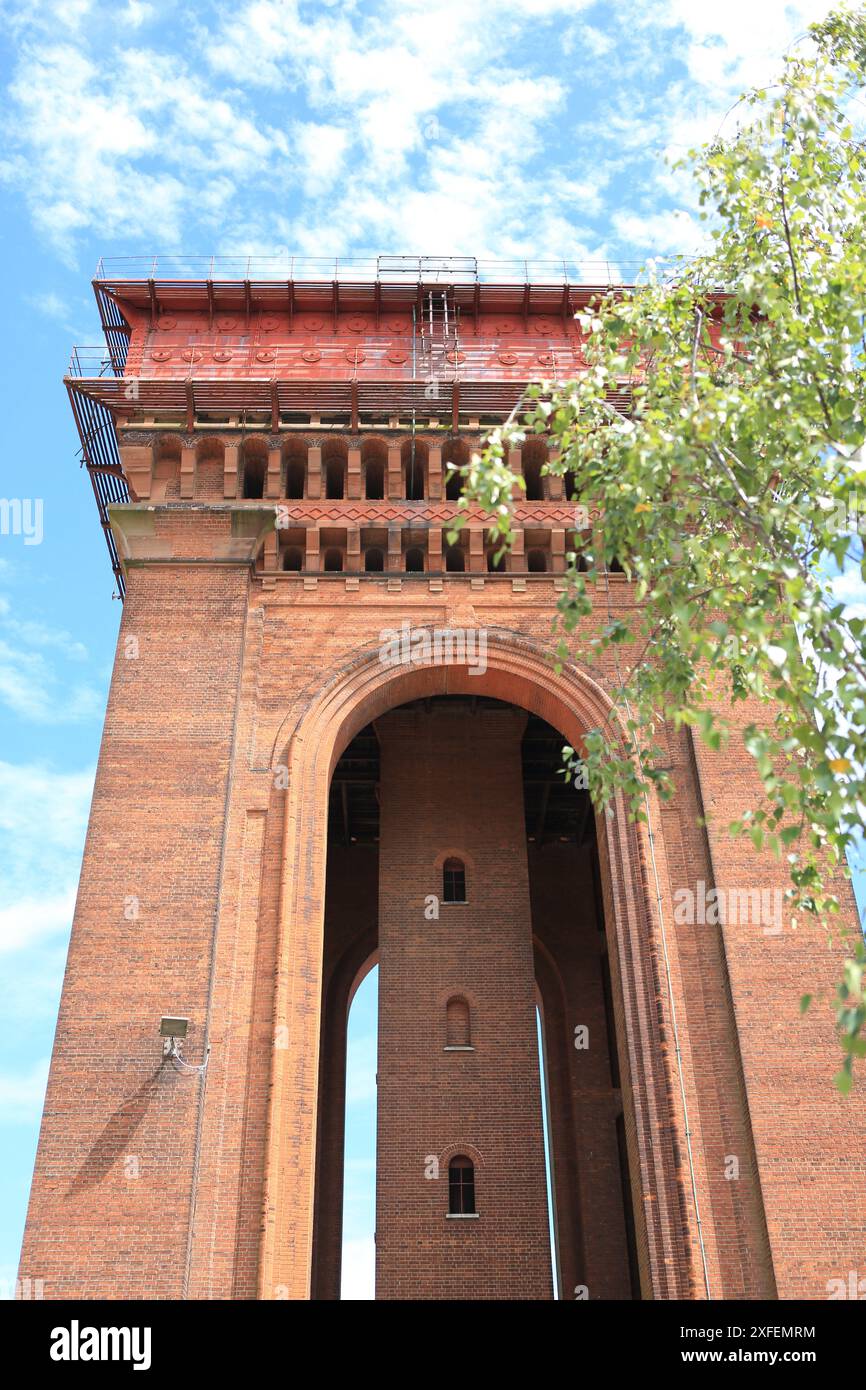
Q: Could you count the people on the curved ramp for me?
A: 0